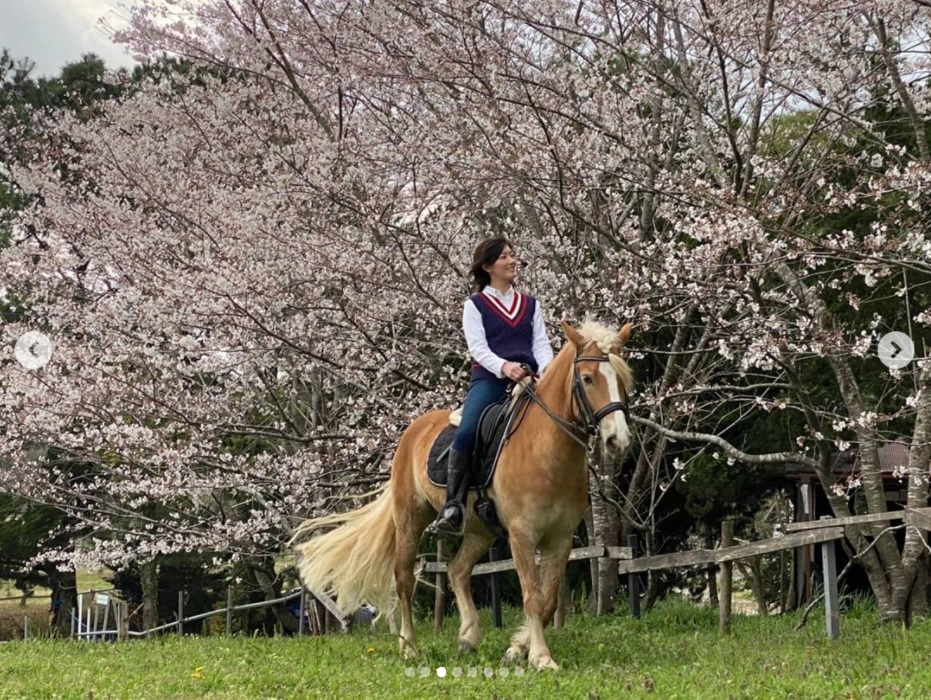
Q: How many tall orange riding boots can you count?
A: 0